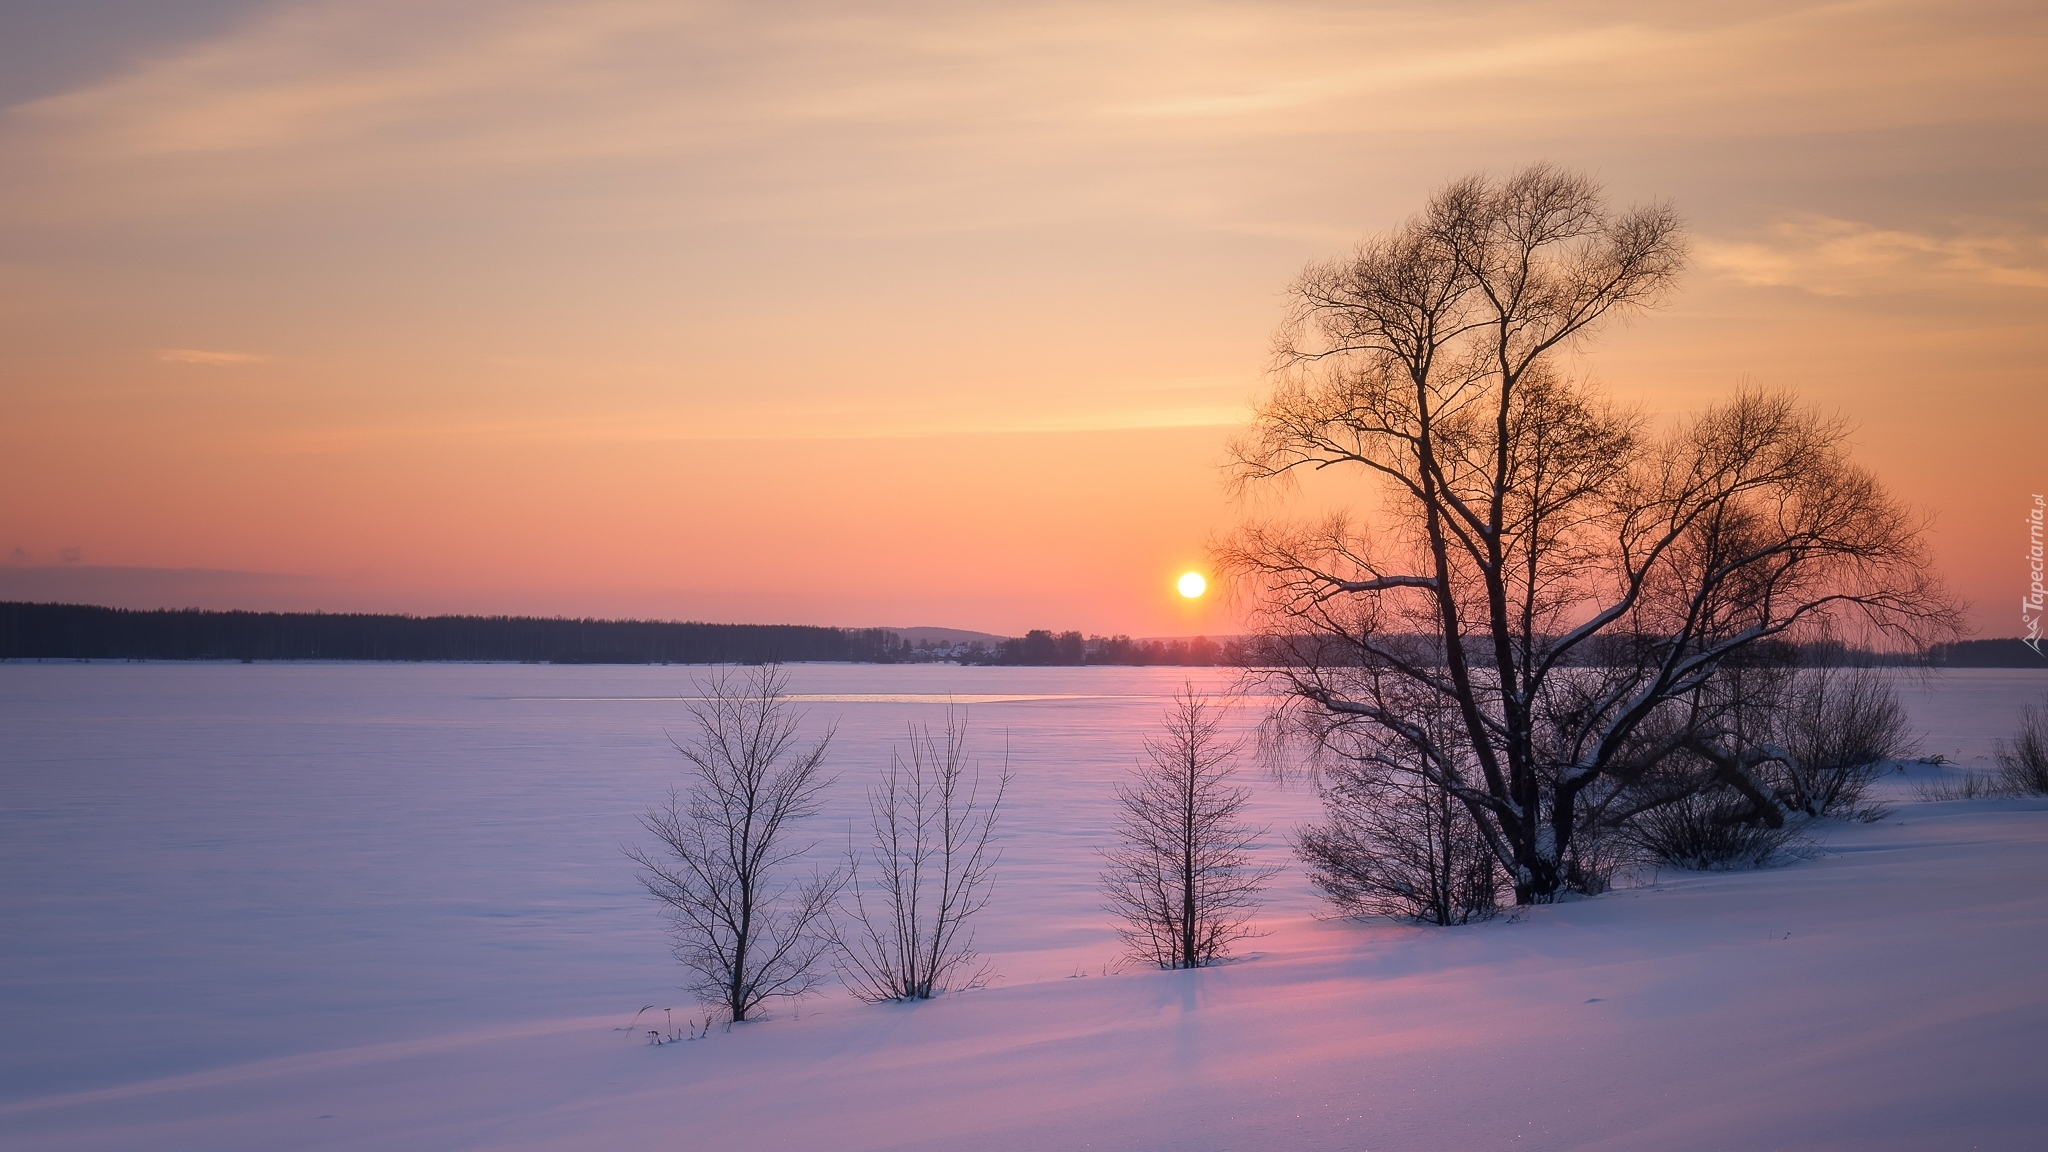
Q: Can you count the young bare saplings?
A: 3